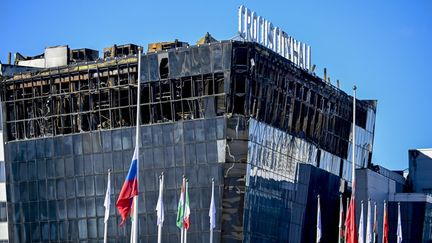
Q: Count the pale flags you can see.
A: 7